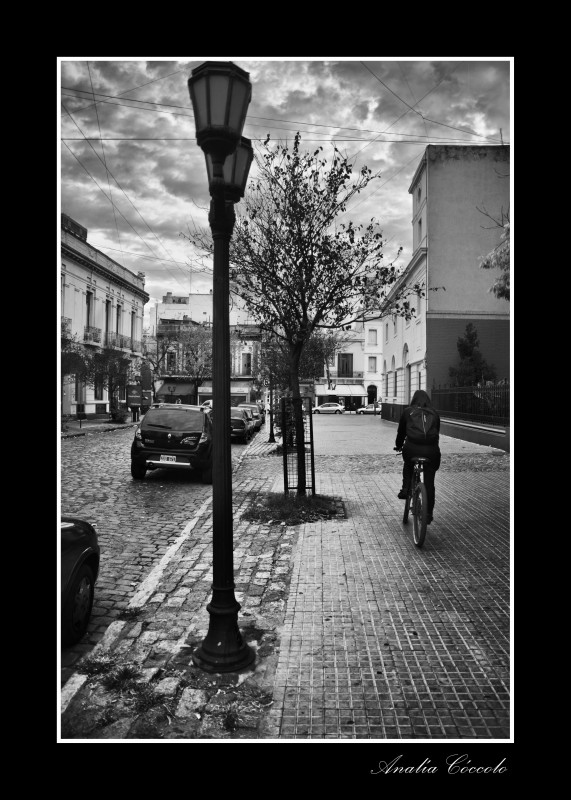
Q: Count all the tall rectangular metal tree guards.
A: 1